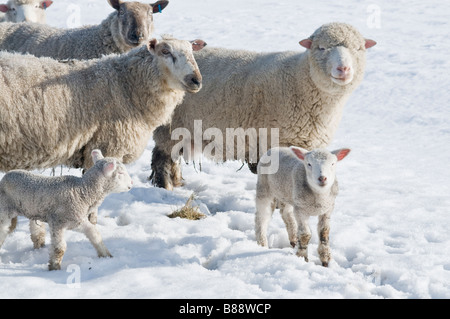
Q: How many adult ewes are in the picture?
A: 4